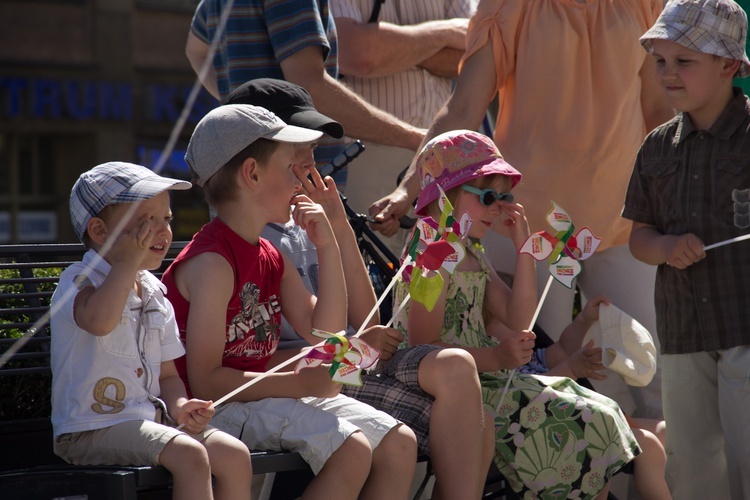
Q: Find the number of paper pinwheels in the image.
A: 4